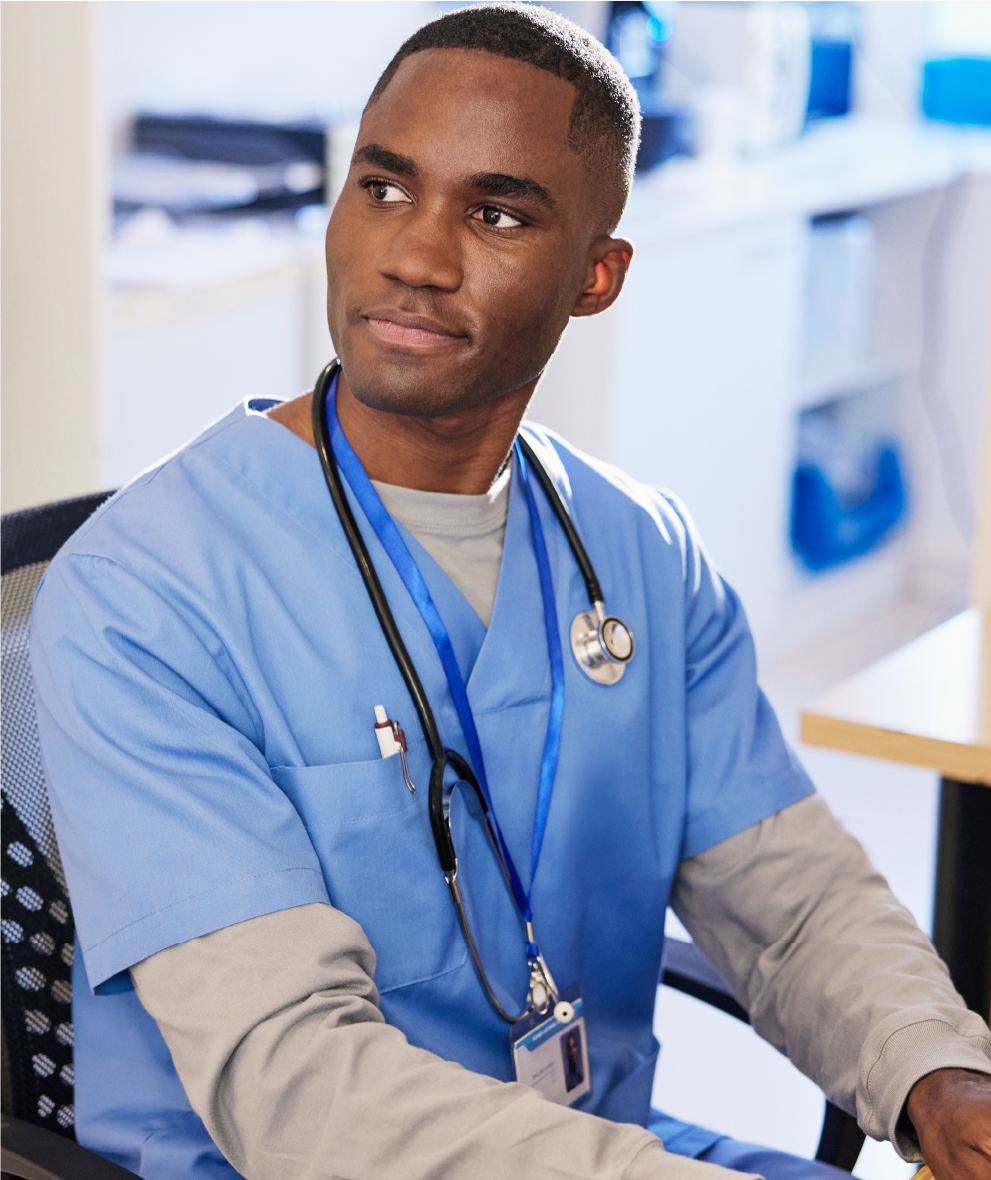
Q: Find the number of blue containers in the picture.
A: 3